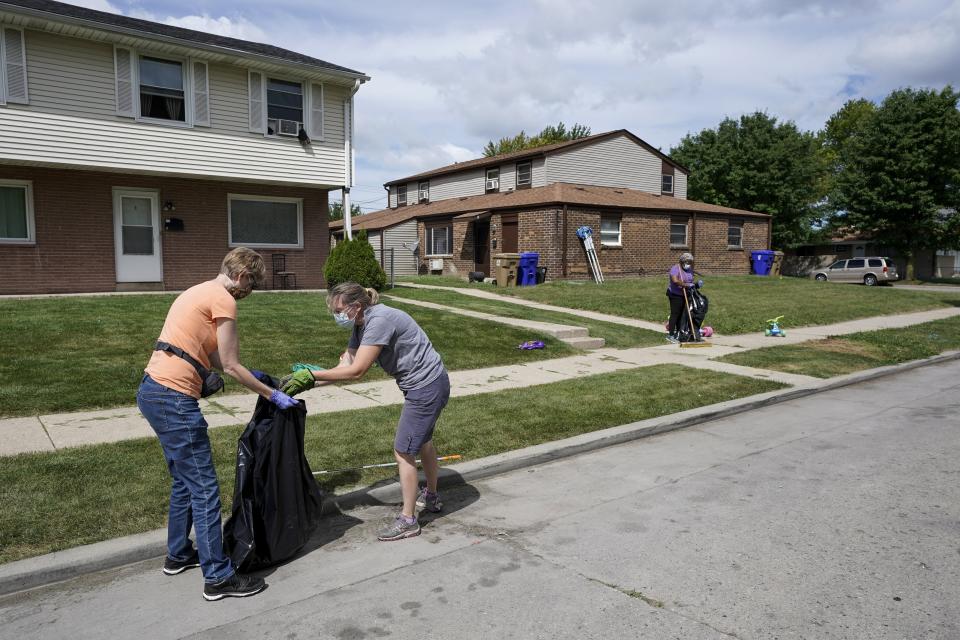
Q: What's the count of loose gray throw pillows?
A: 0